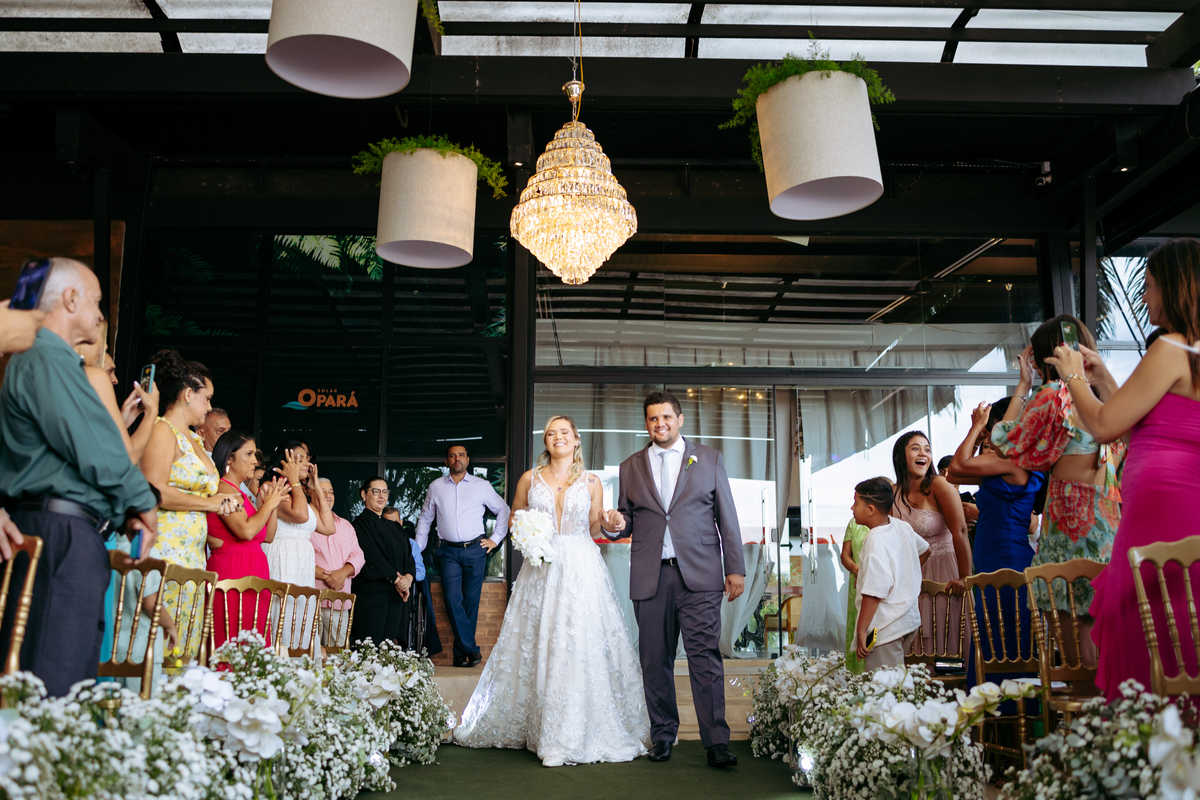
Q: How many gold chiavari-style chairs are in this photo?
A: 10